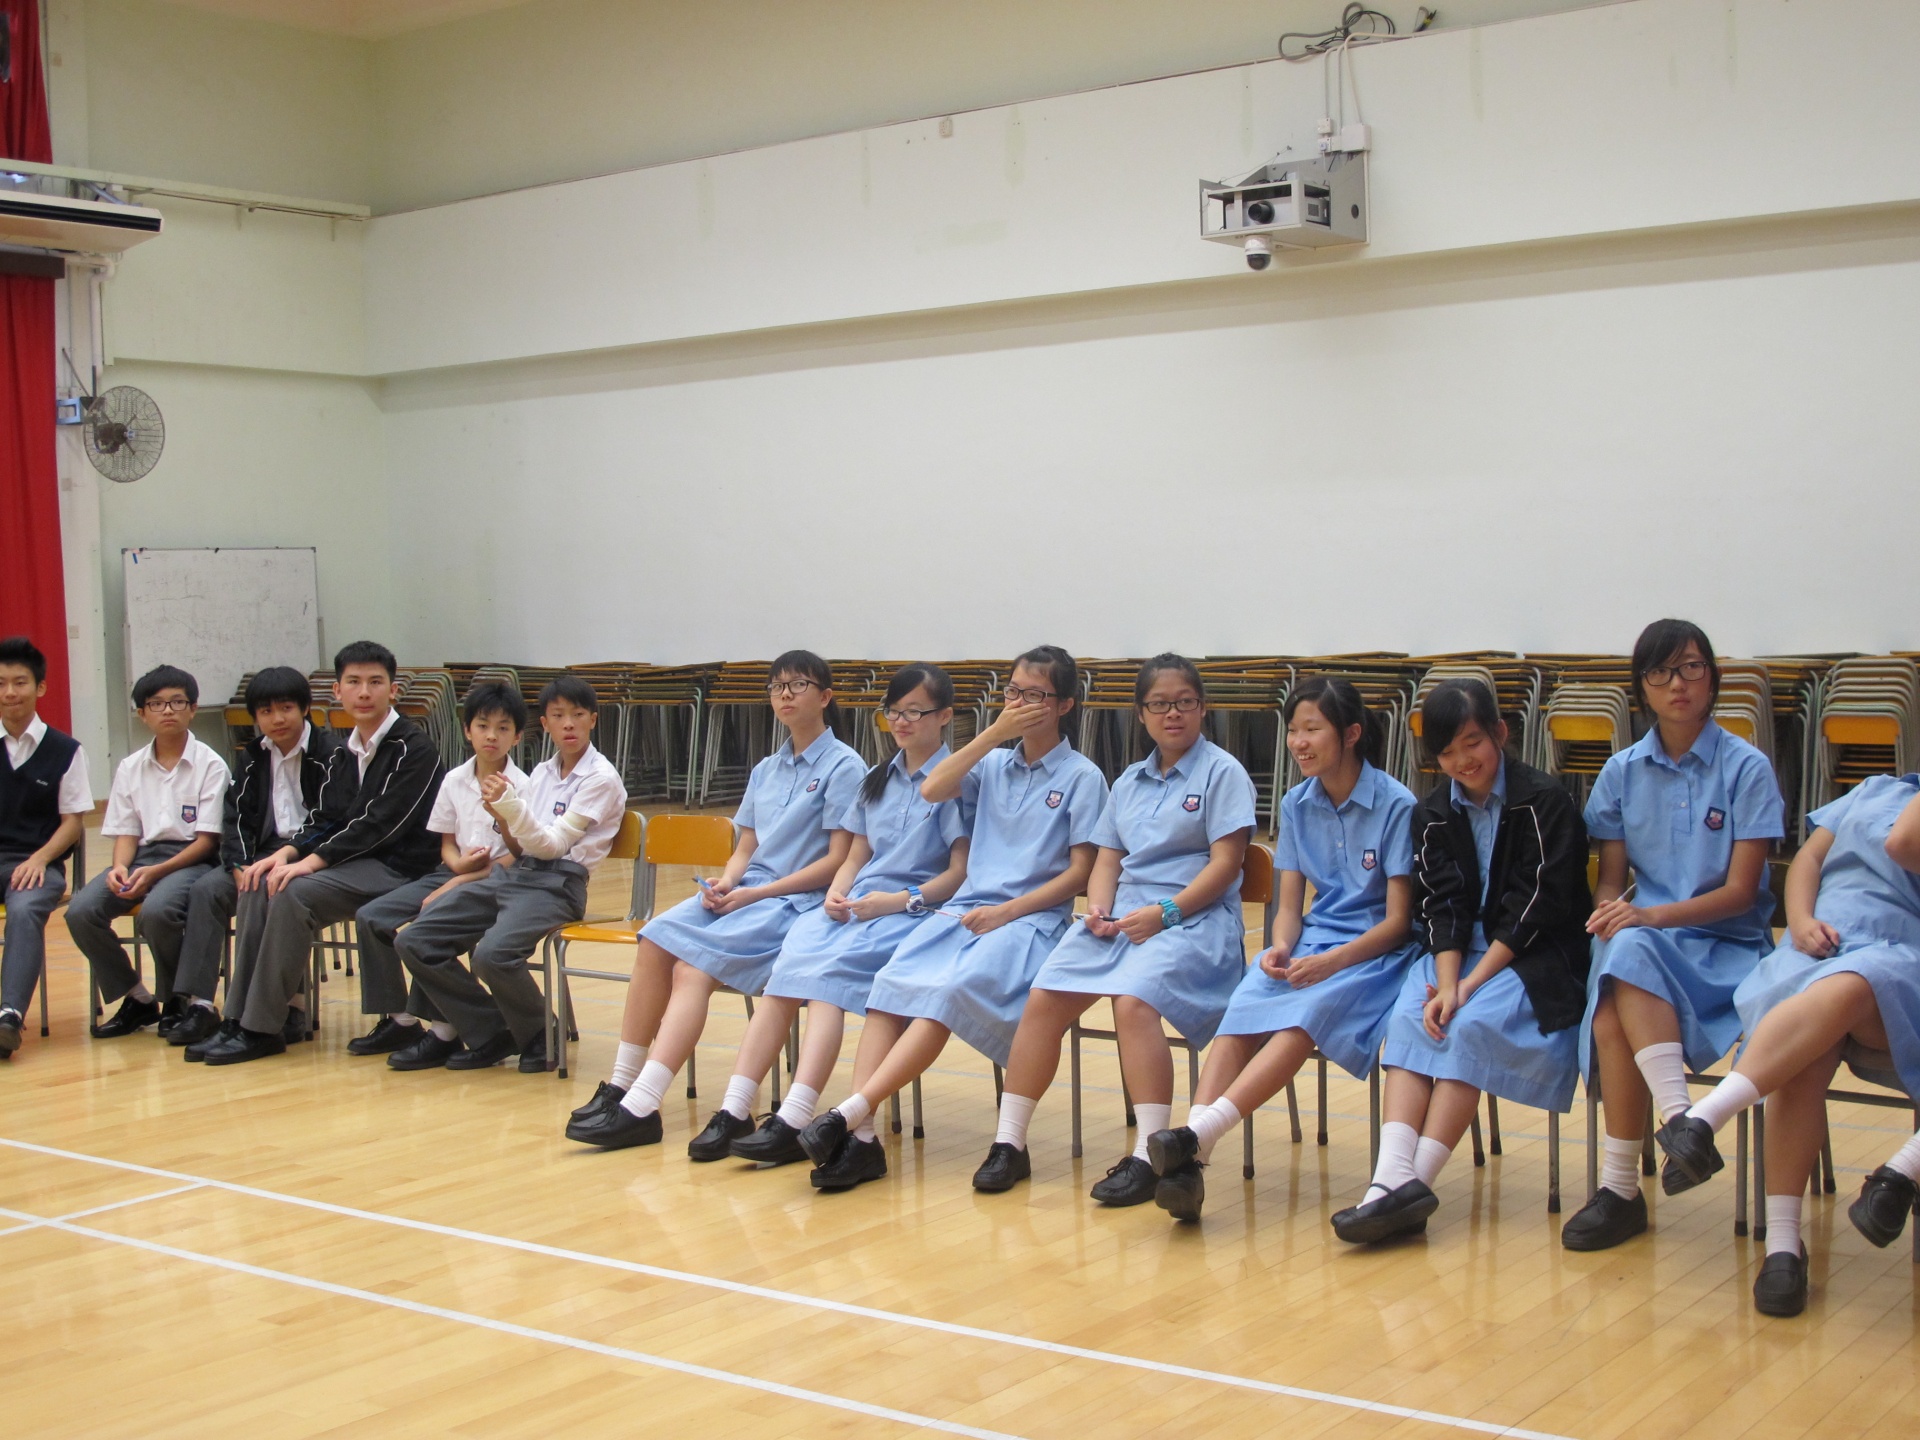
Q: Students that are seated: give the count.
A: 14